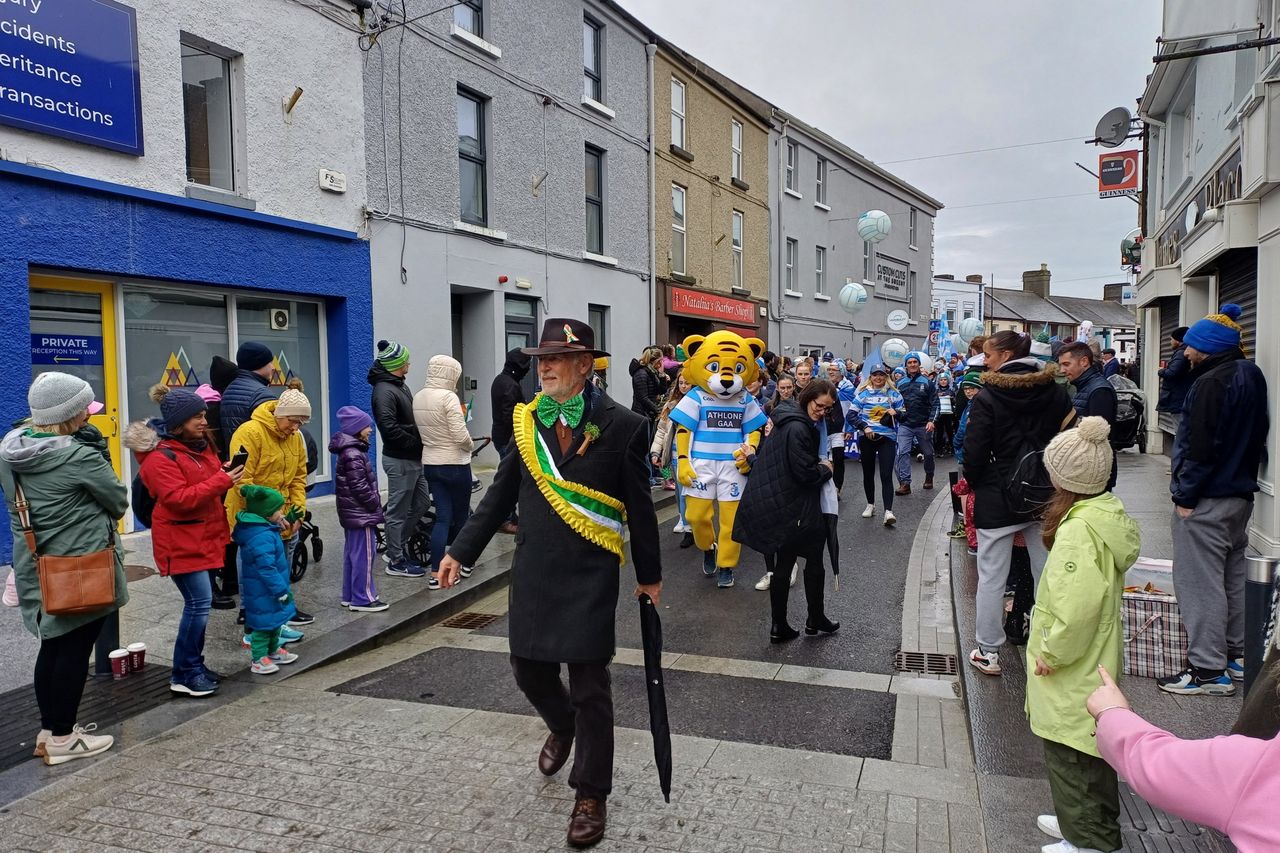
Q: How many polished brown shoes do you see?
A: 2